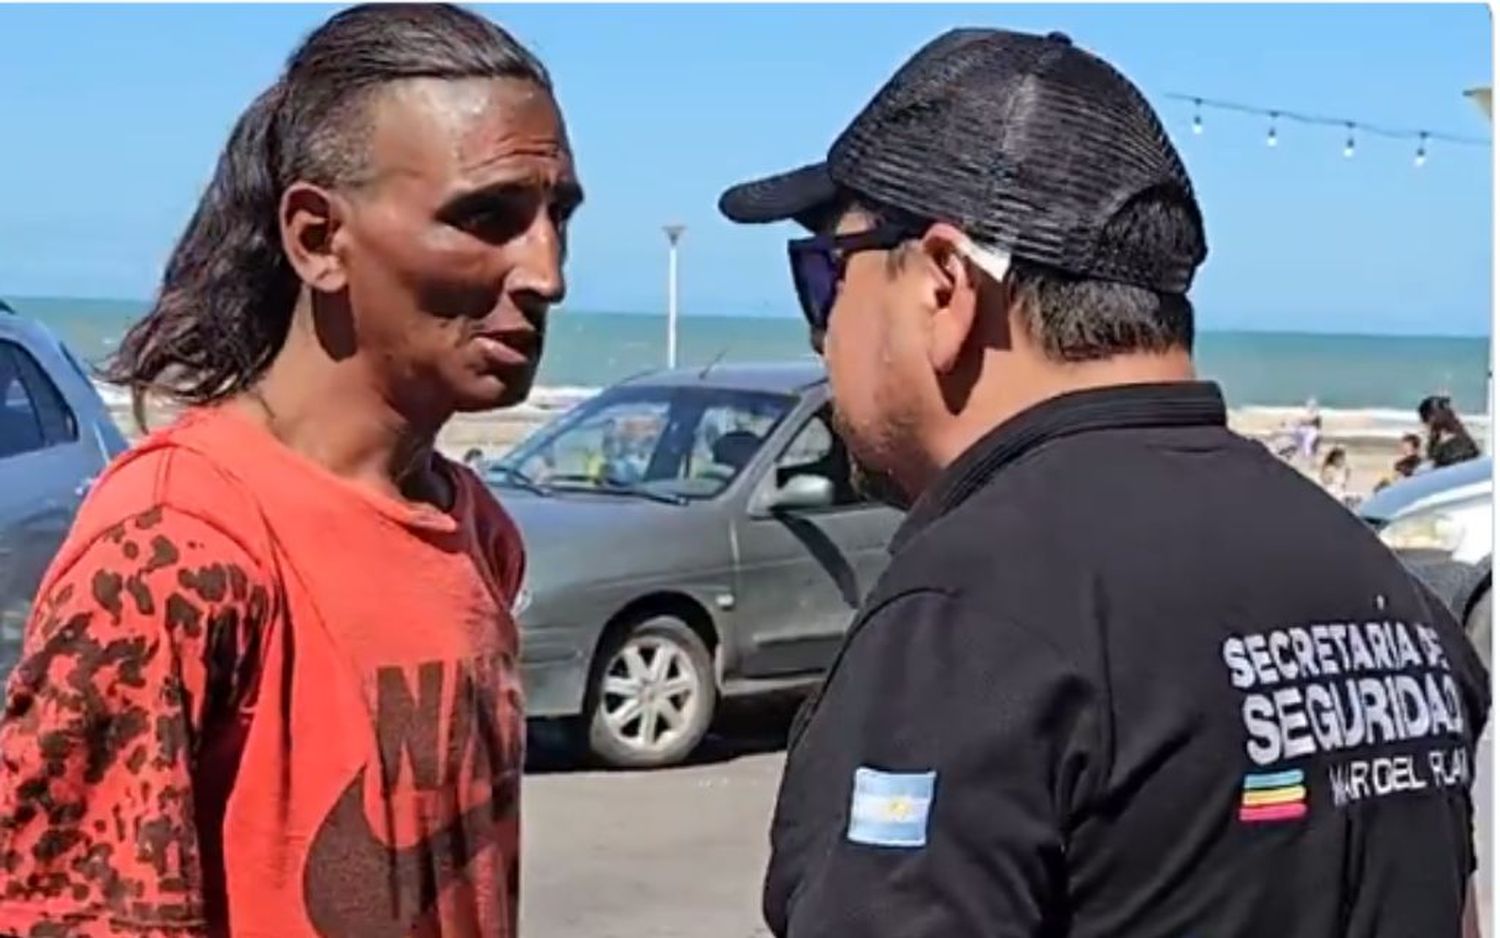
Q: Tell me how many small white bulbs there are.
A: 4